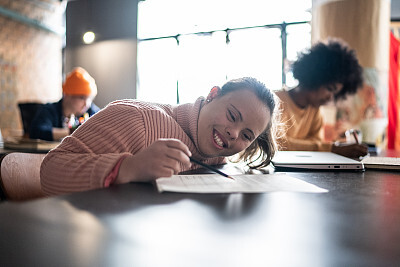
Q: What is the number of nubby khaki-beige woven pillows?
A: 0